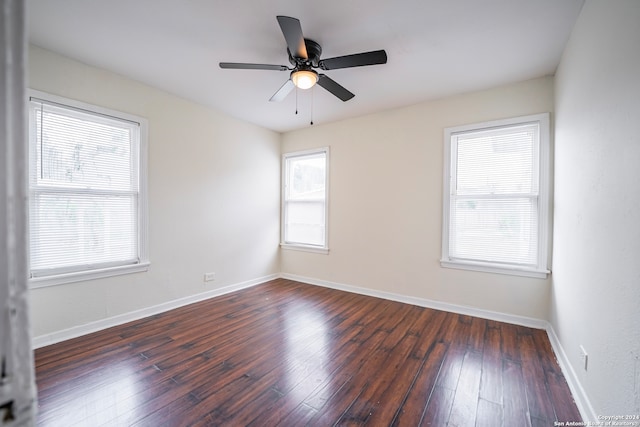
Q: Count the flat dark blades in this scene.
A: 5